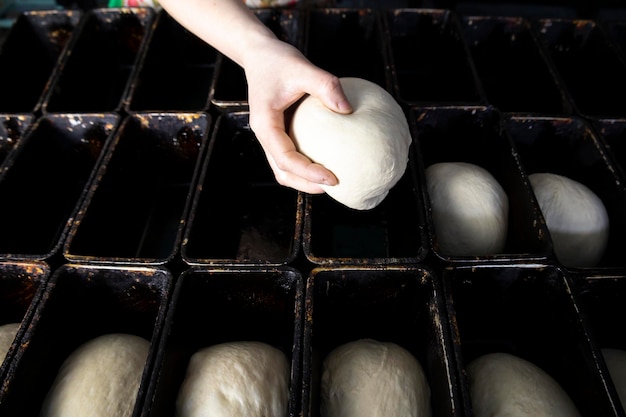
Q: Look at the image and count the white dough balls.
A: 9